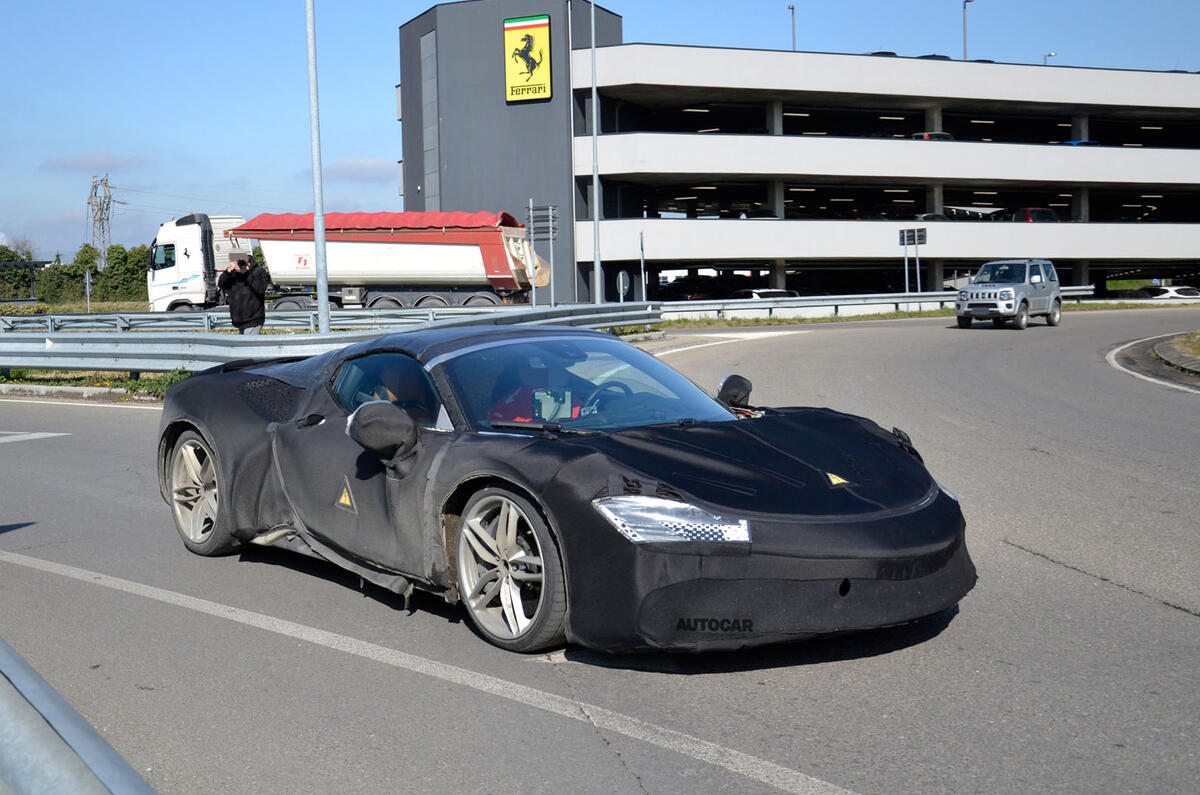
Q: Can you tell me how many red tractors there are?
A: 0